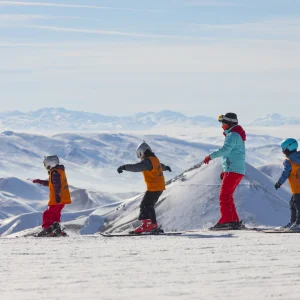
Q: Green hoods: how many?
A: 0